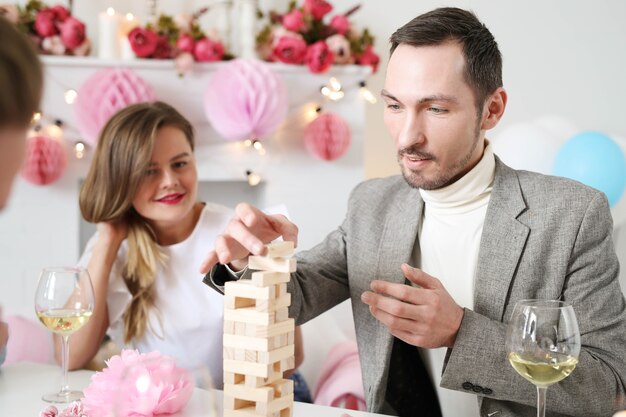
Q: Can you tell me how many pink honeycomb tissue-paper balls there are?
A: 4